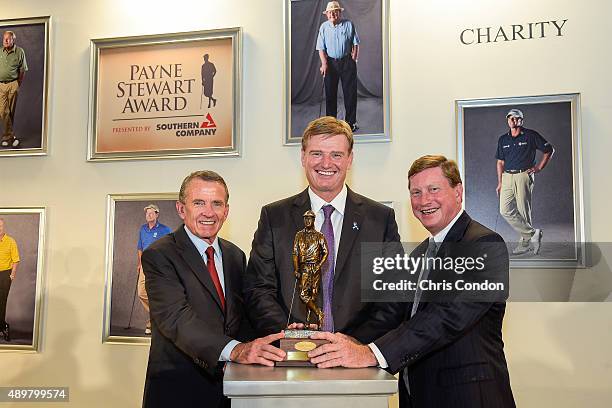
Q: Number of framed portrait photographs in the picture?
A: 5